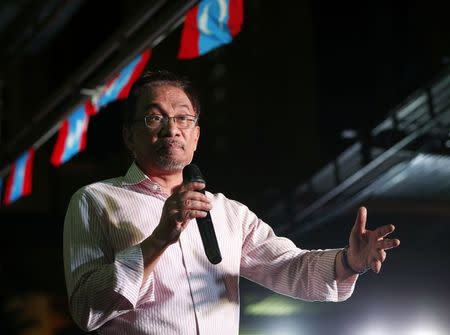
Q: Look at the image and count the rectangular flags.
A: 4